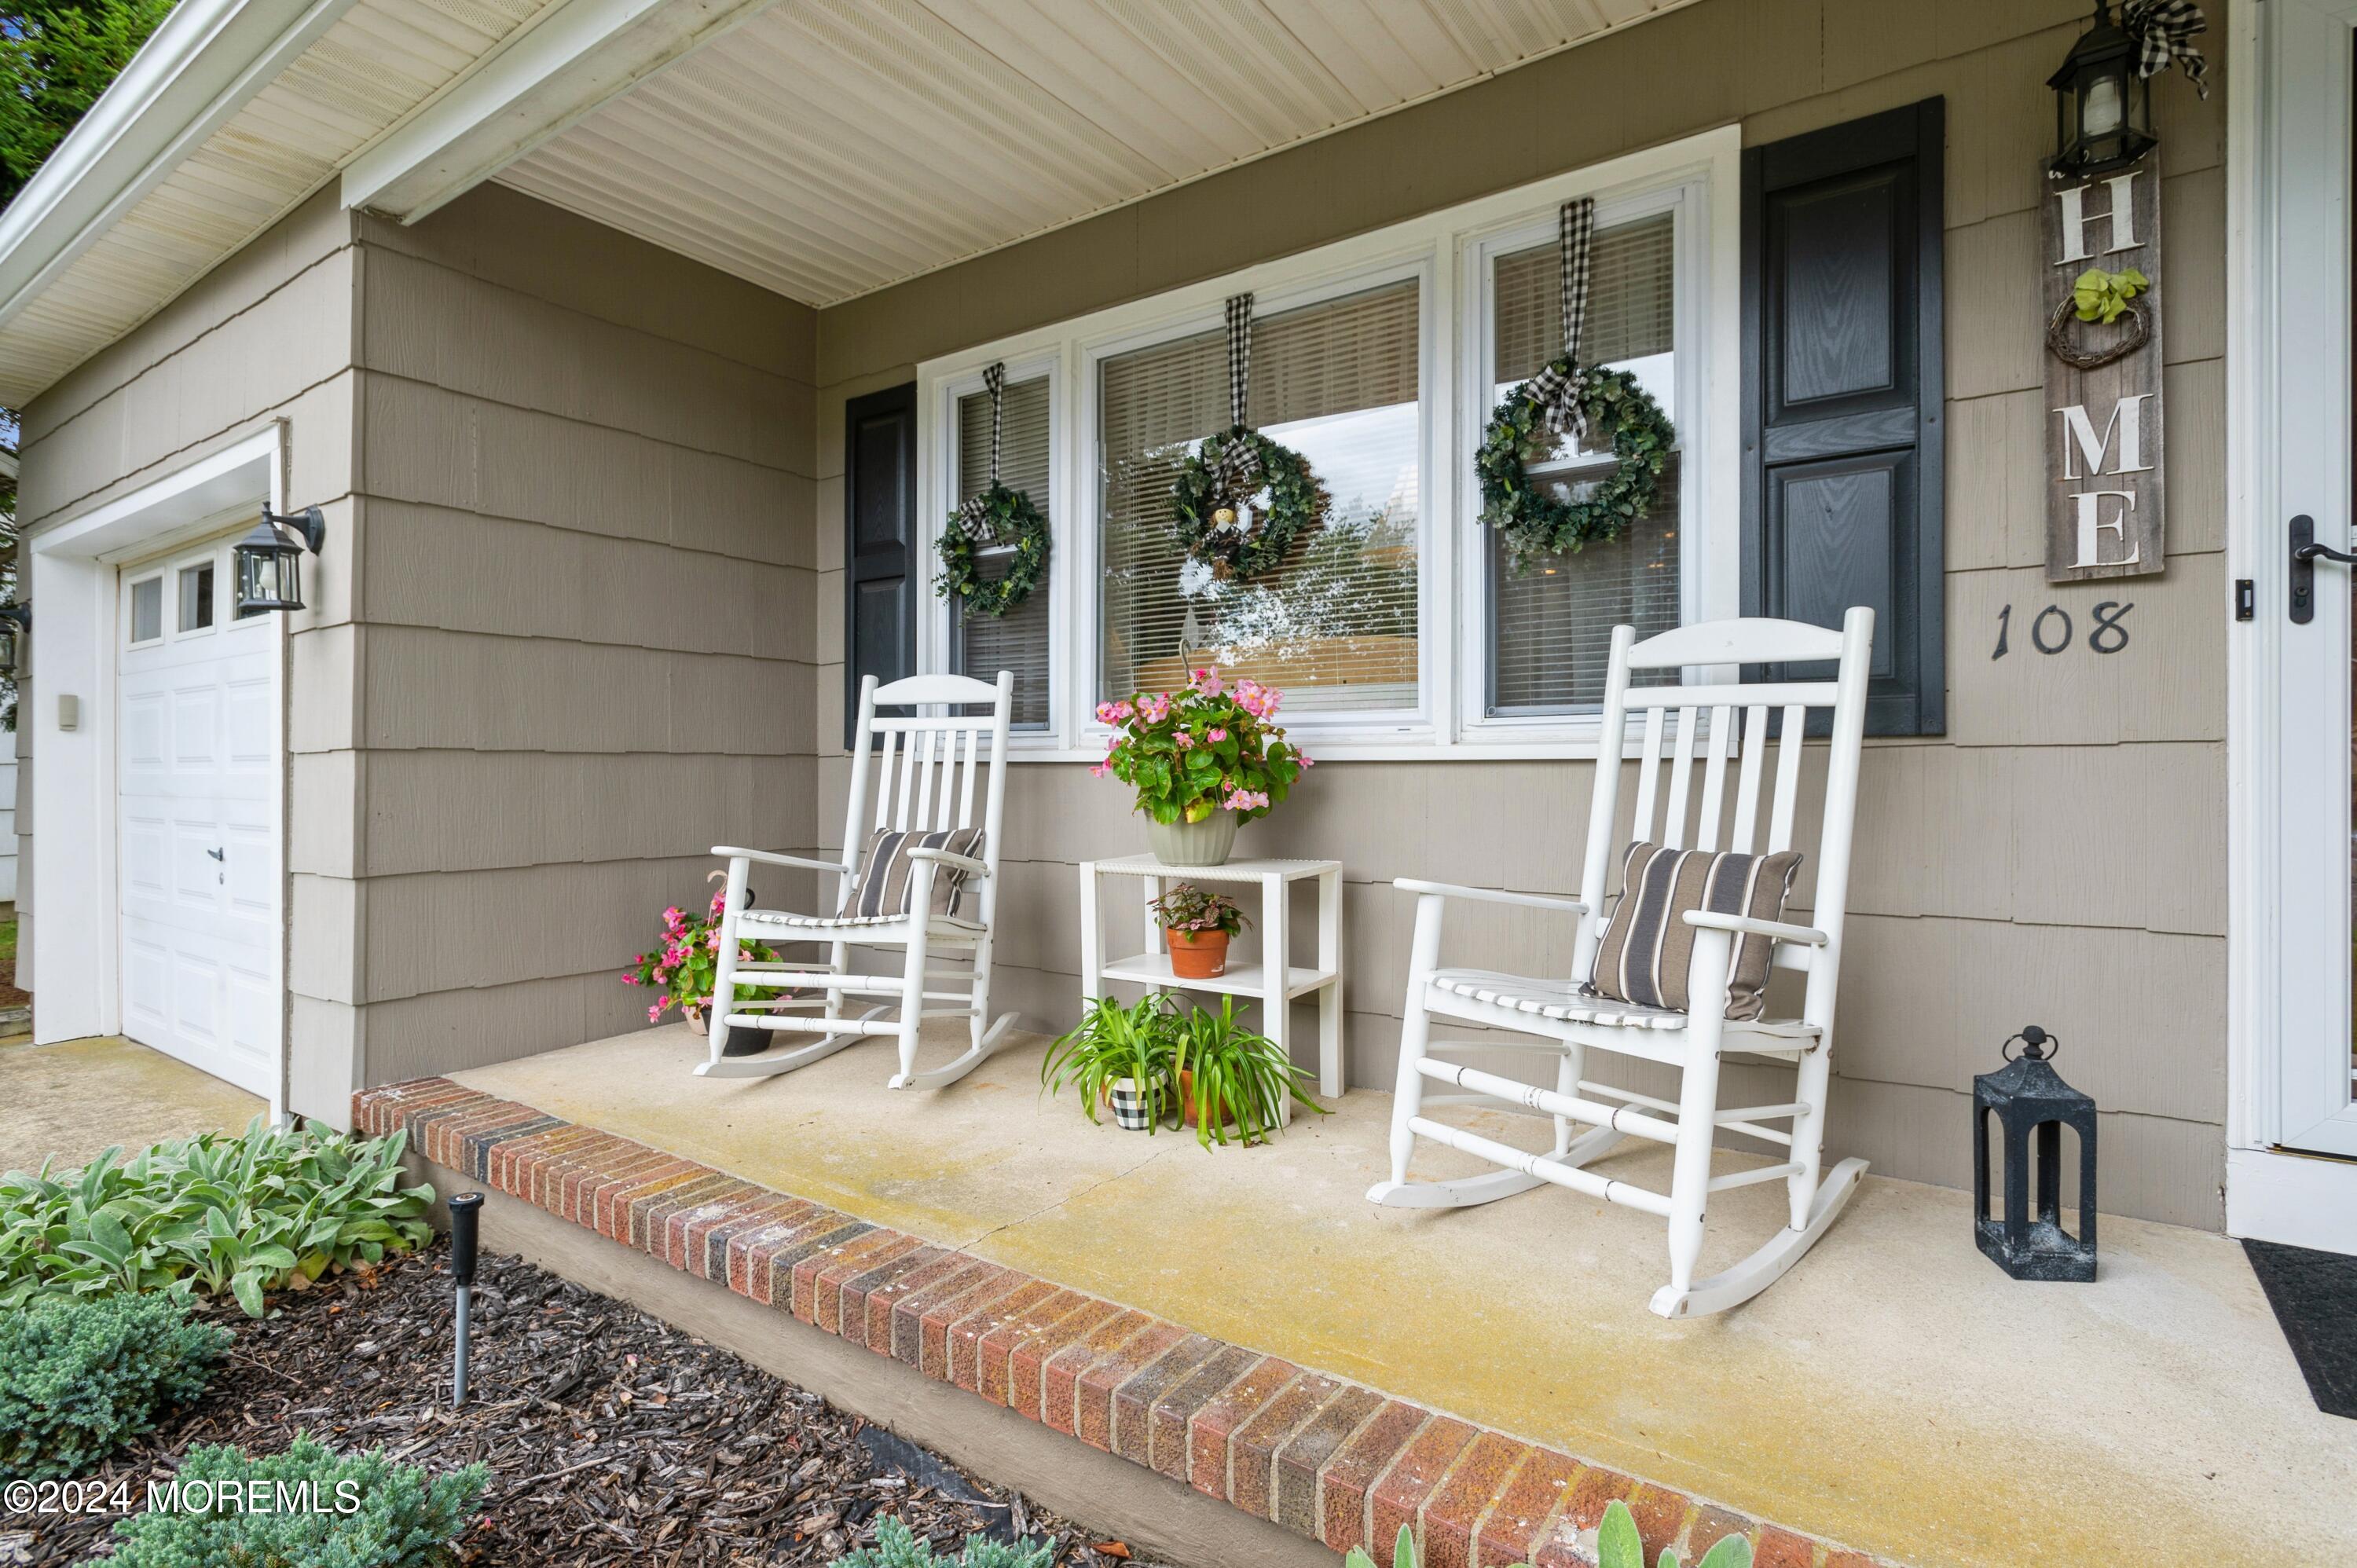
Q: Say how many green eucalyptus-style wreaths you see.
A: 3